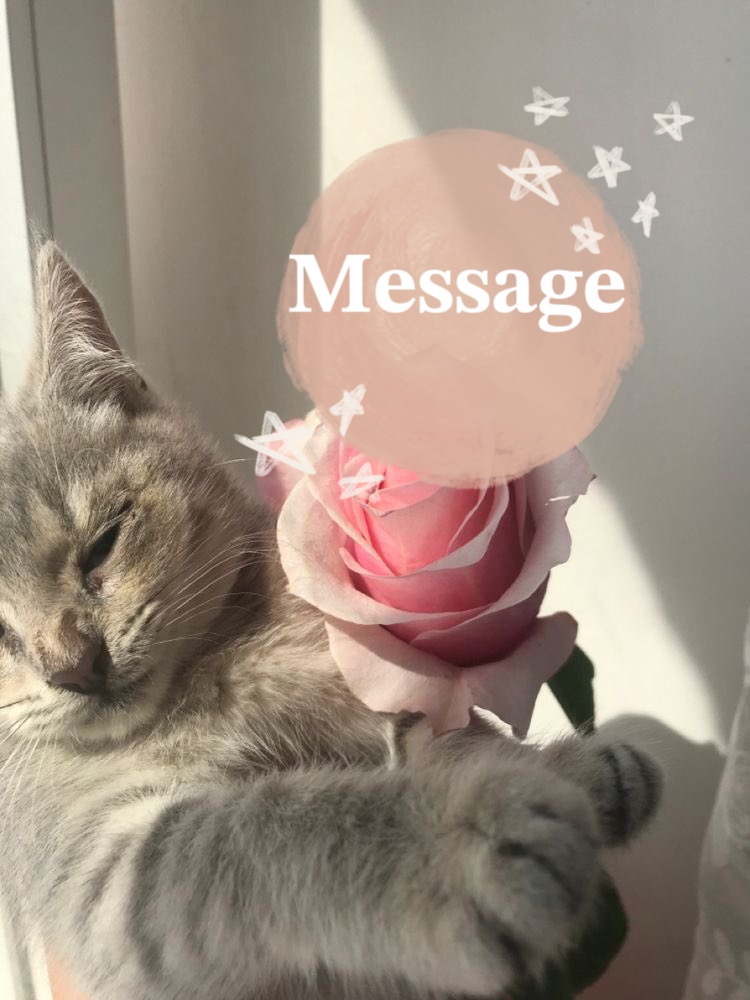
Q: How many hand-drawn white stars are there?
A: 9